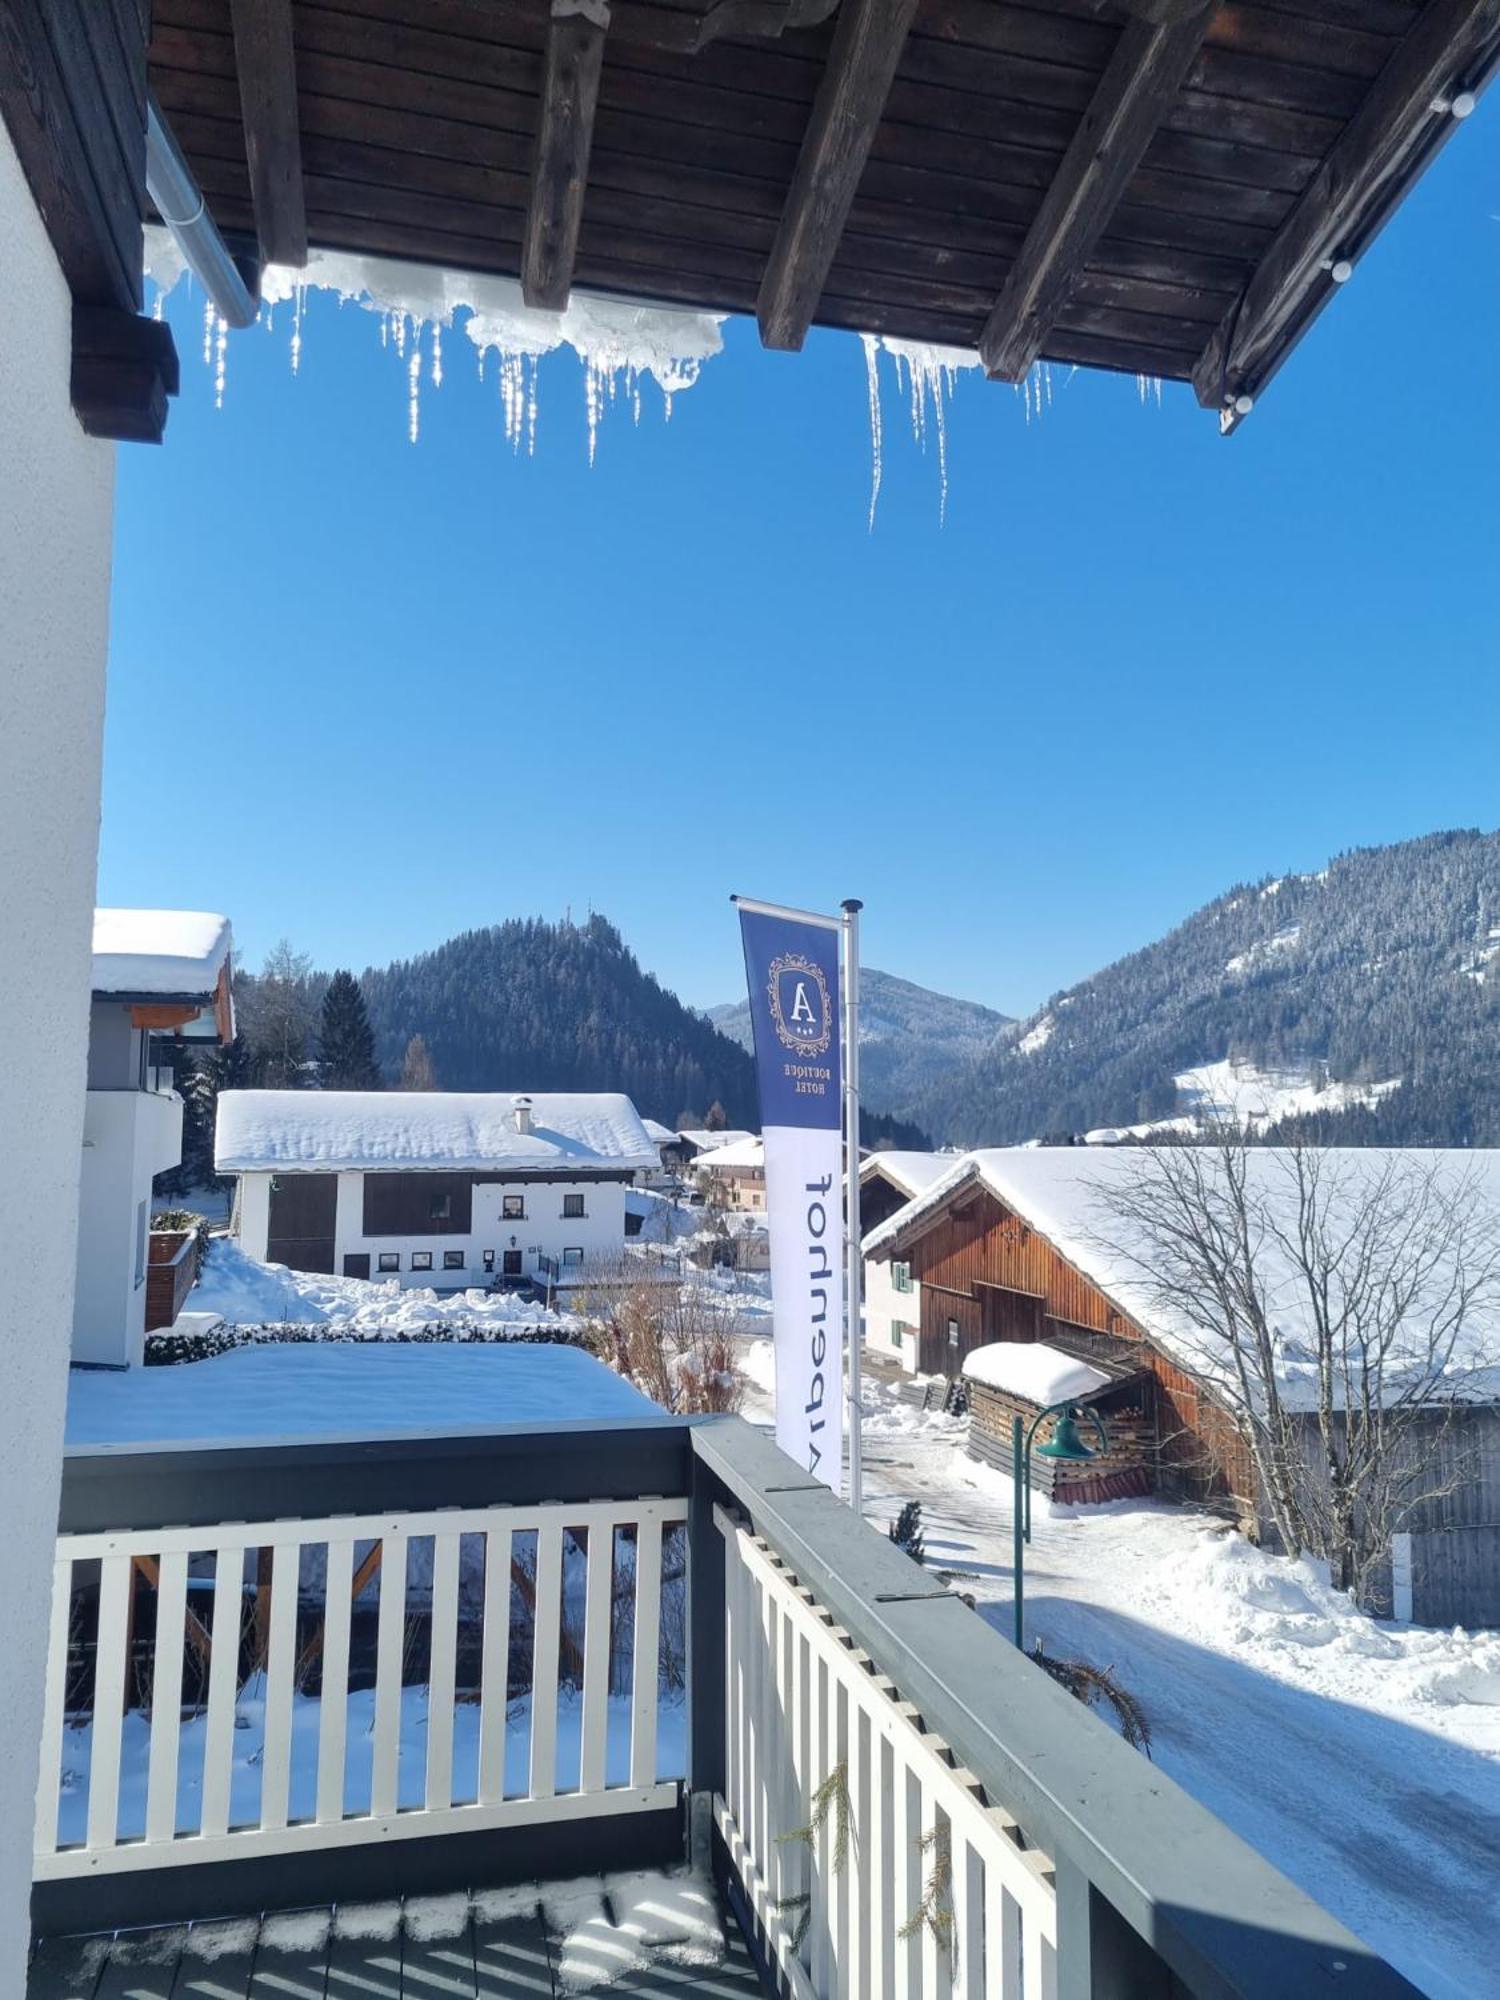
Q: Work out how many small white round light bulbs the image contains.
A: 3